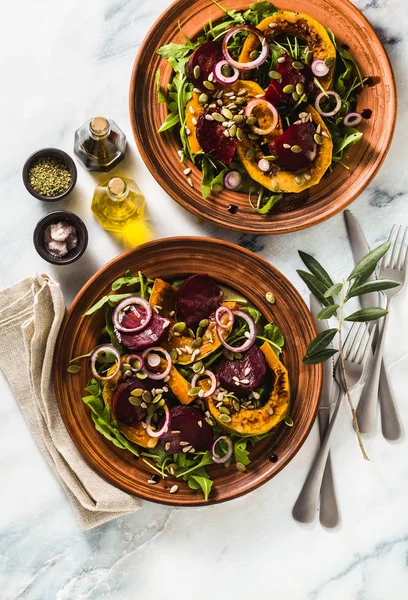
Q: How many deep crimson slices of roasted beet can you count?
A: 9